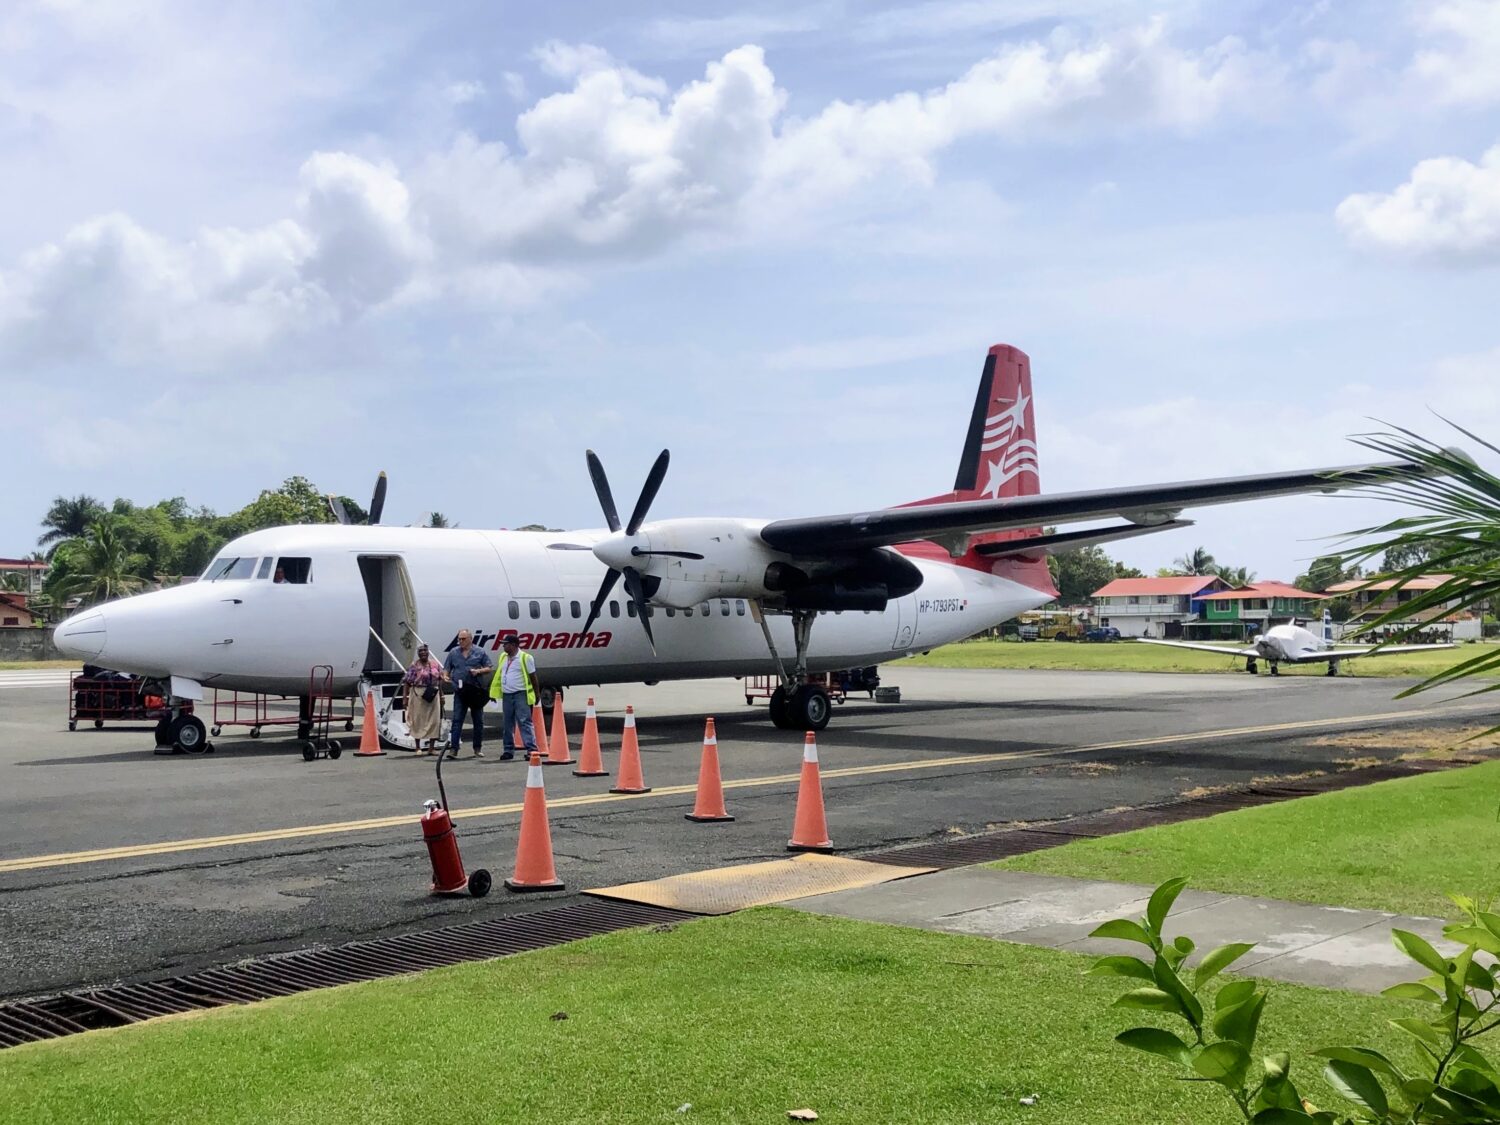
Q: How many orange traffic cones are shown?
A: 9